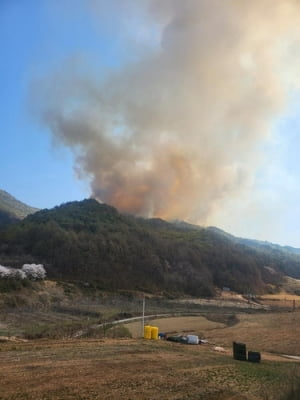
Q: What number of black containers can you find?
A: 2